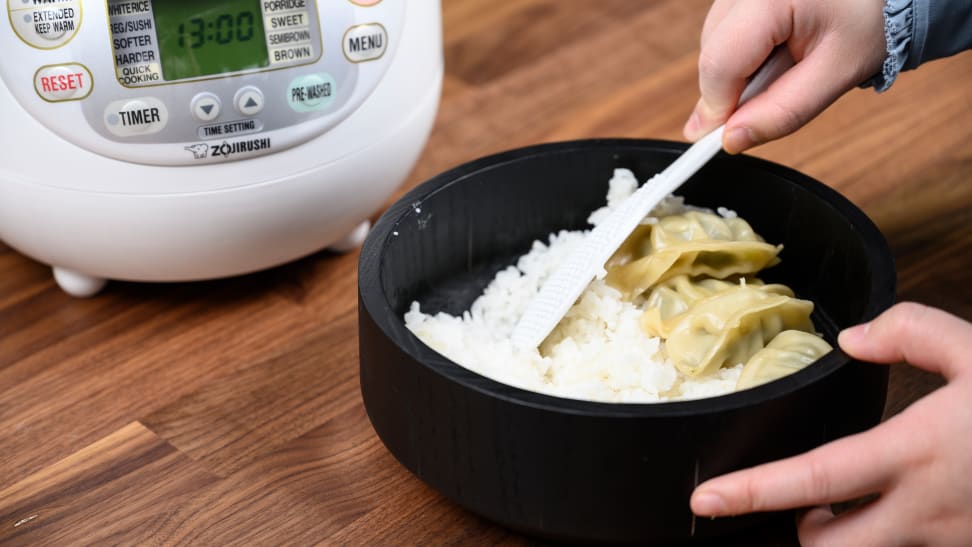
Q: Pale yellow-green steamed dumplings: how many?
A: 4